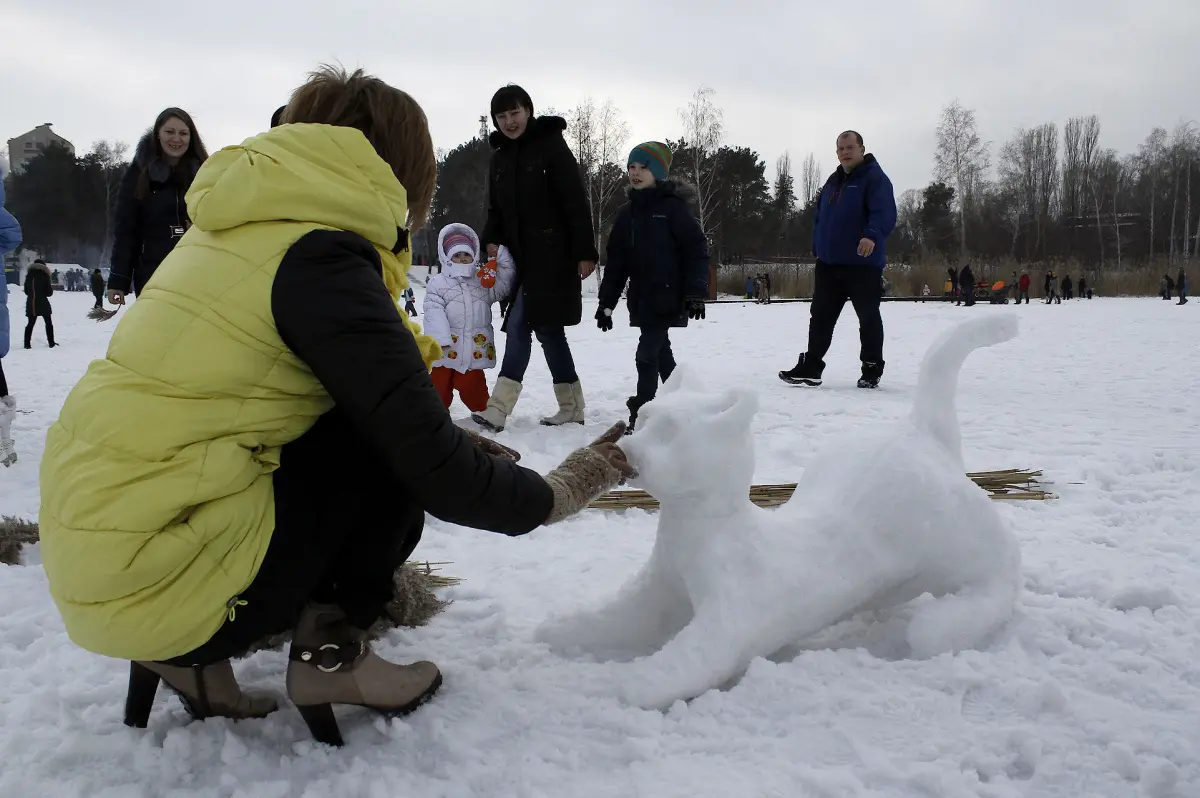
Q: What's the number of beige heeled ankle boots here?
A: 2